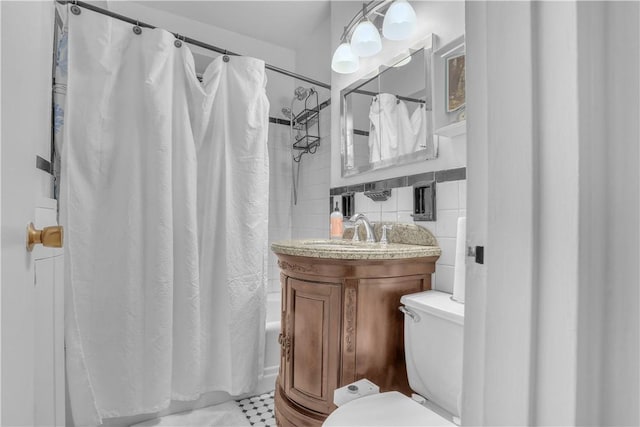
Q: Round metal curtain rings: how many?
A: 4